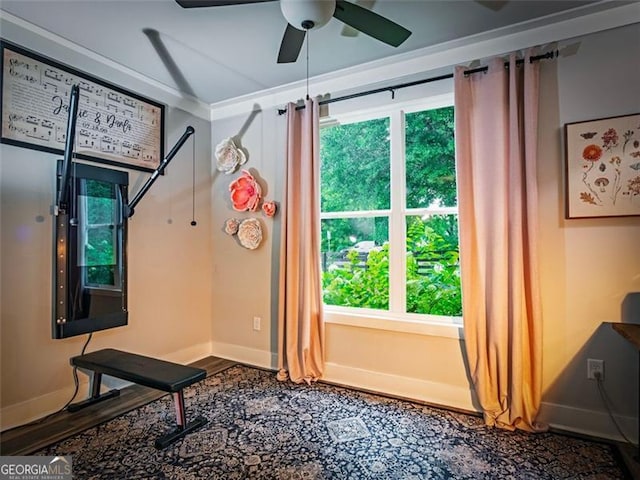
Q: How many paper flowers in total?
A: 5